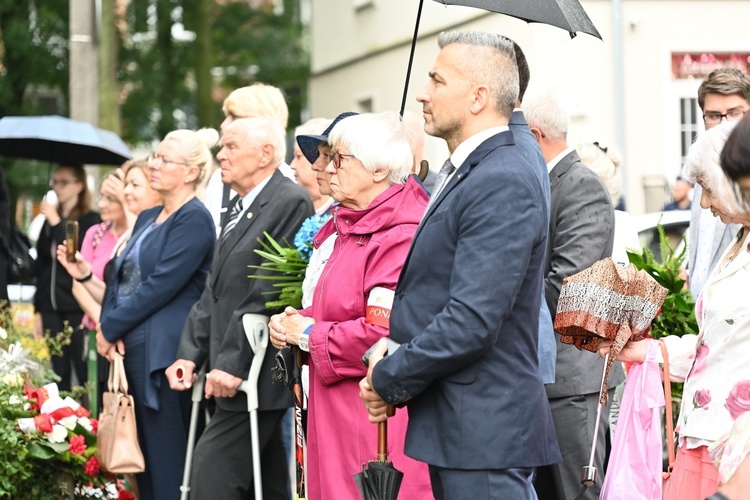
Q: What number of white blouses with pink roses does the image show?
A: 1